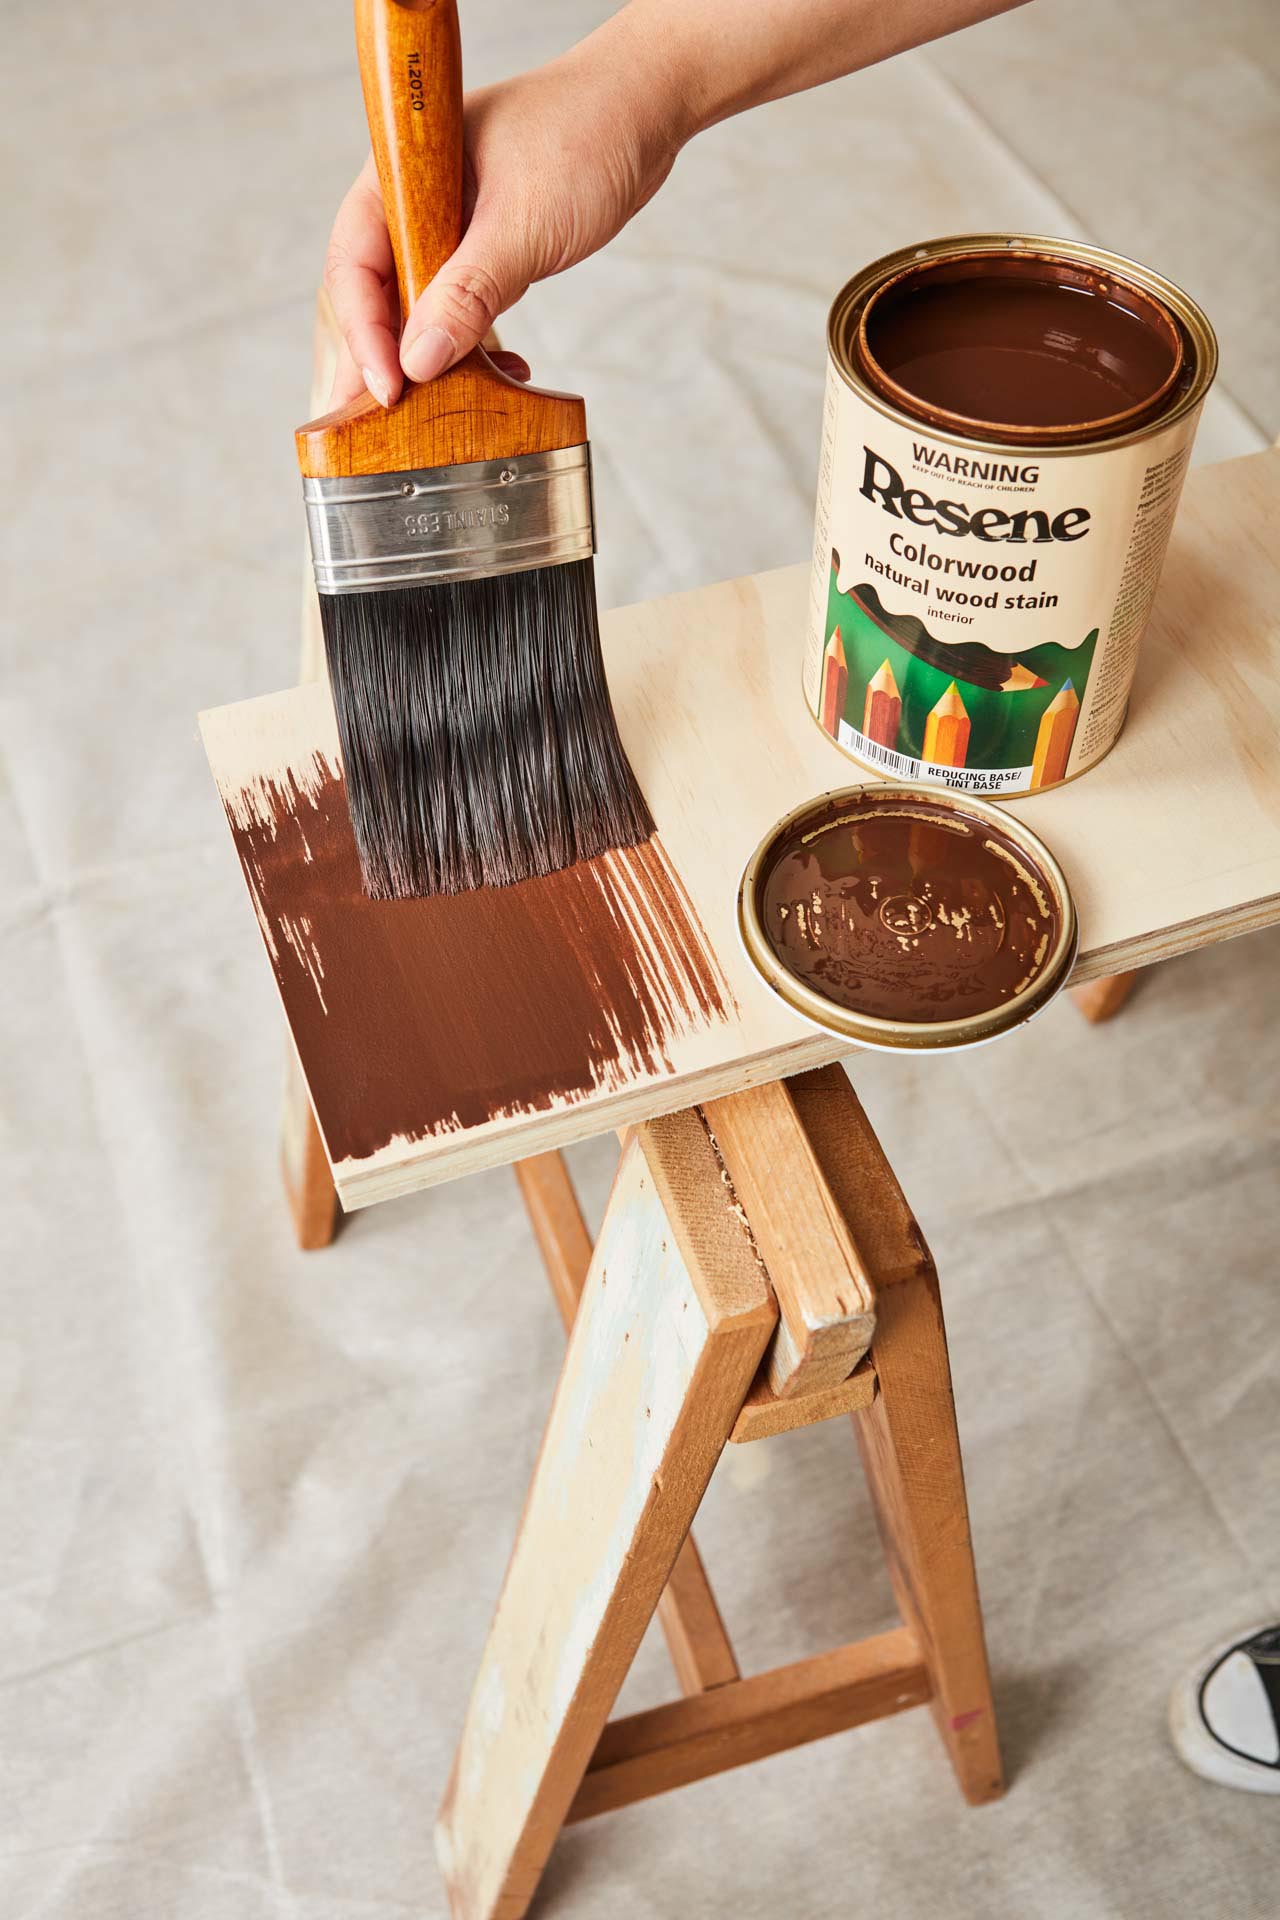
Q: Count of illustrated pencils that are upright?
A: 4